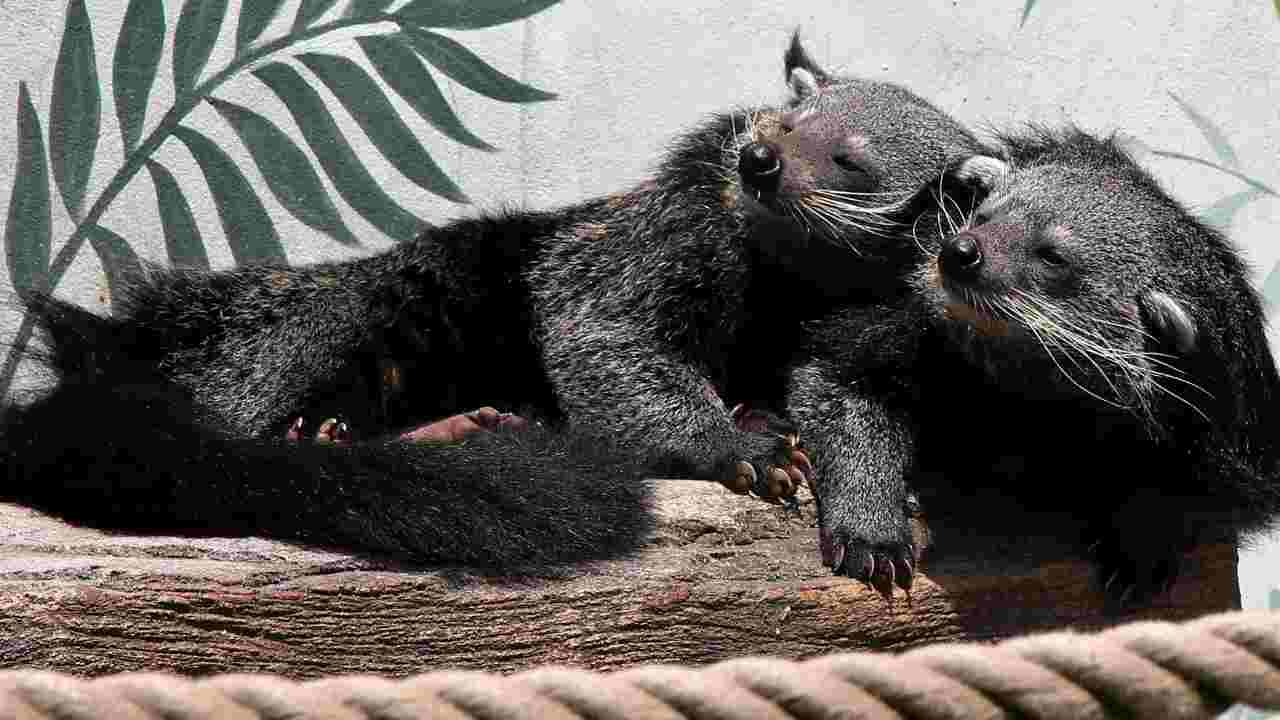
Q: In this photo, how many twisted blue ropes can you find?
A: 0